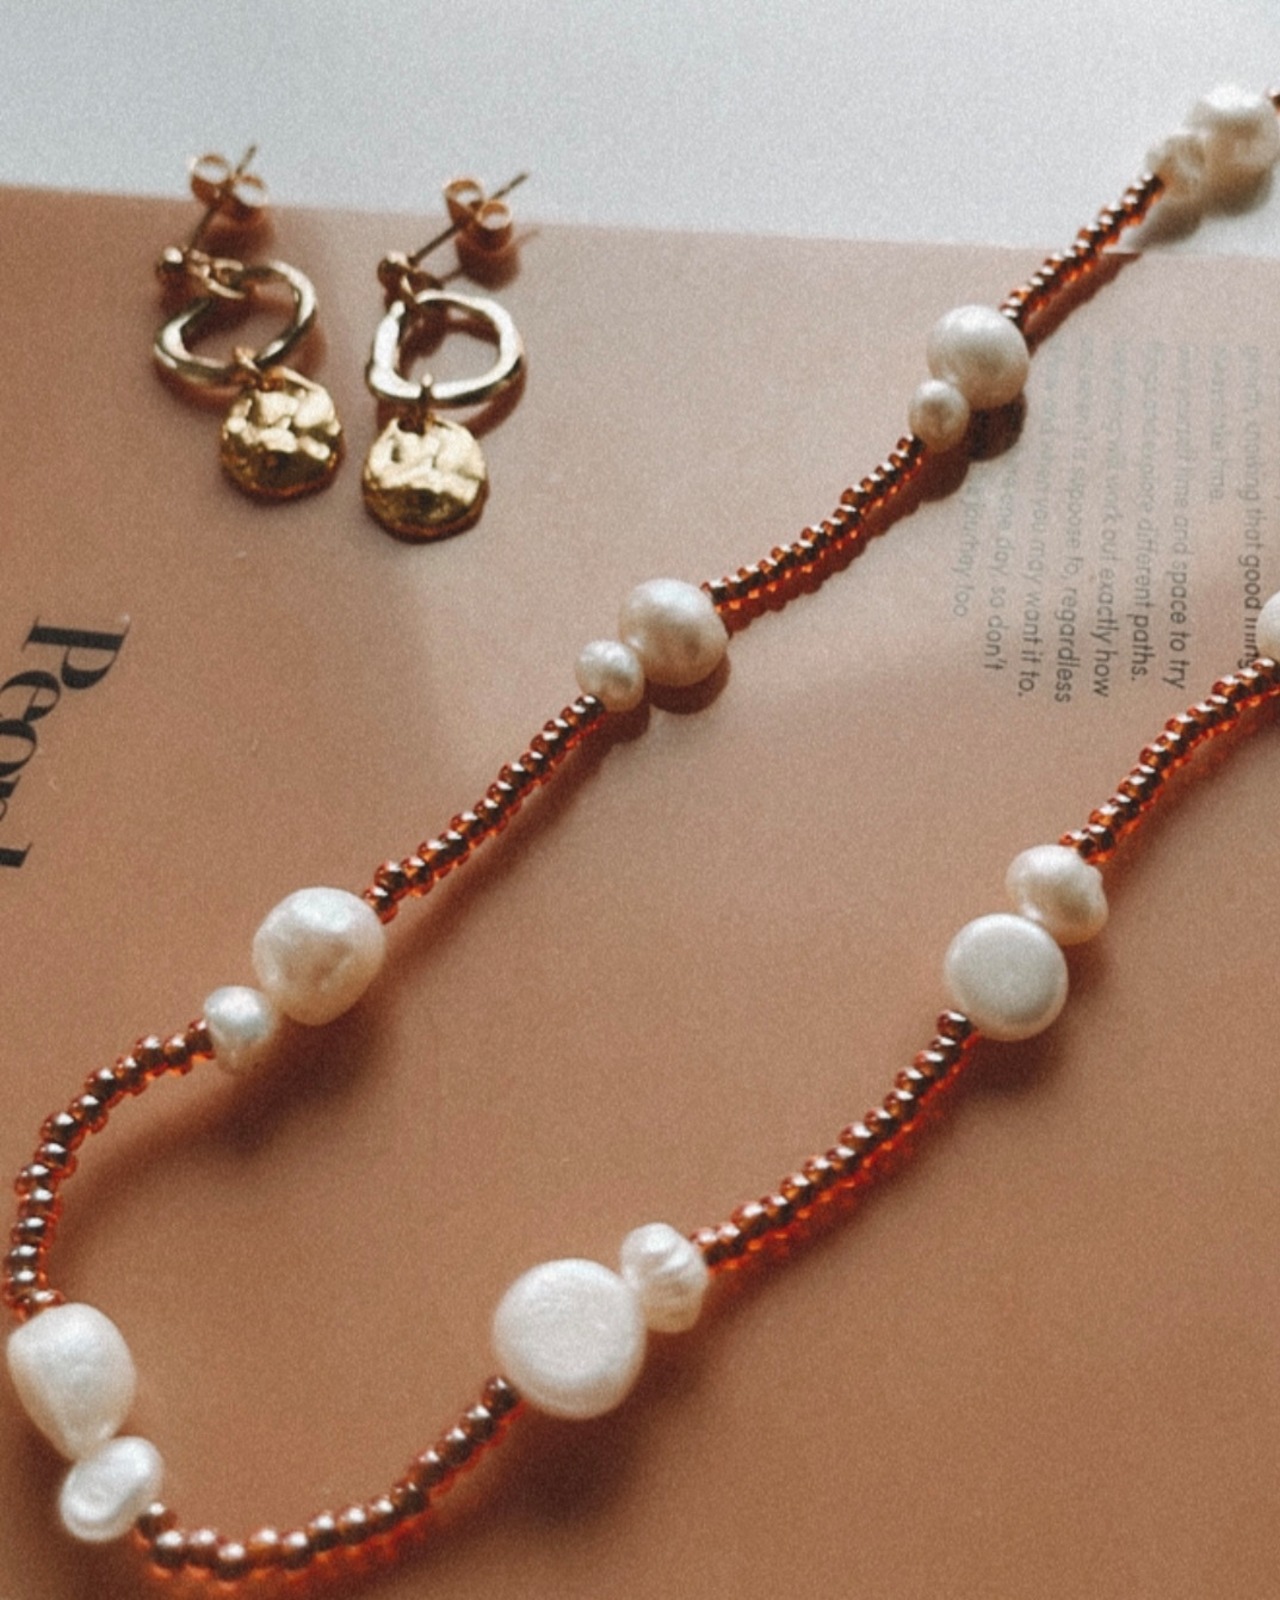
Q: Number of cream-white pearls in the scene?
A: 15